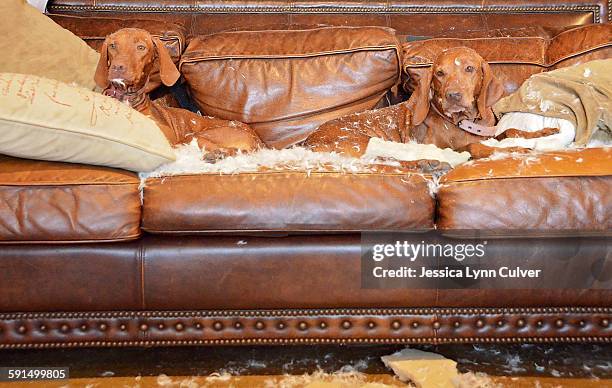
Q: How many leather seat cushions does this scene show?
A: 3